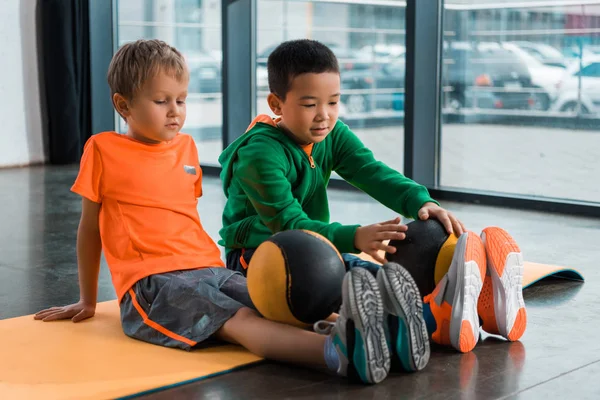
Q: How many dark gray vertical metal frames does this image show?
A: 3